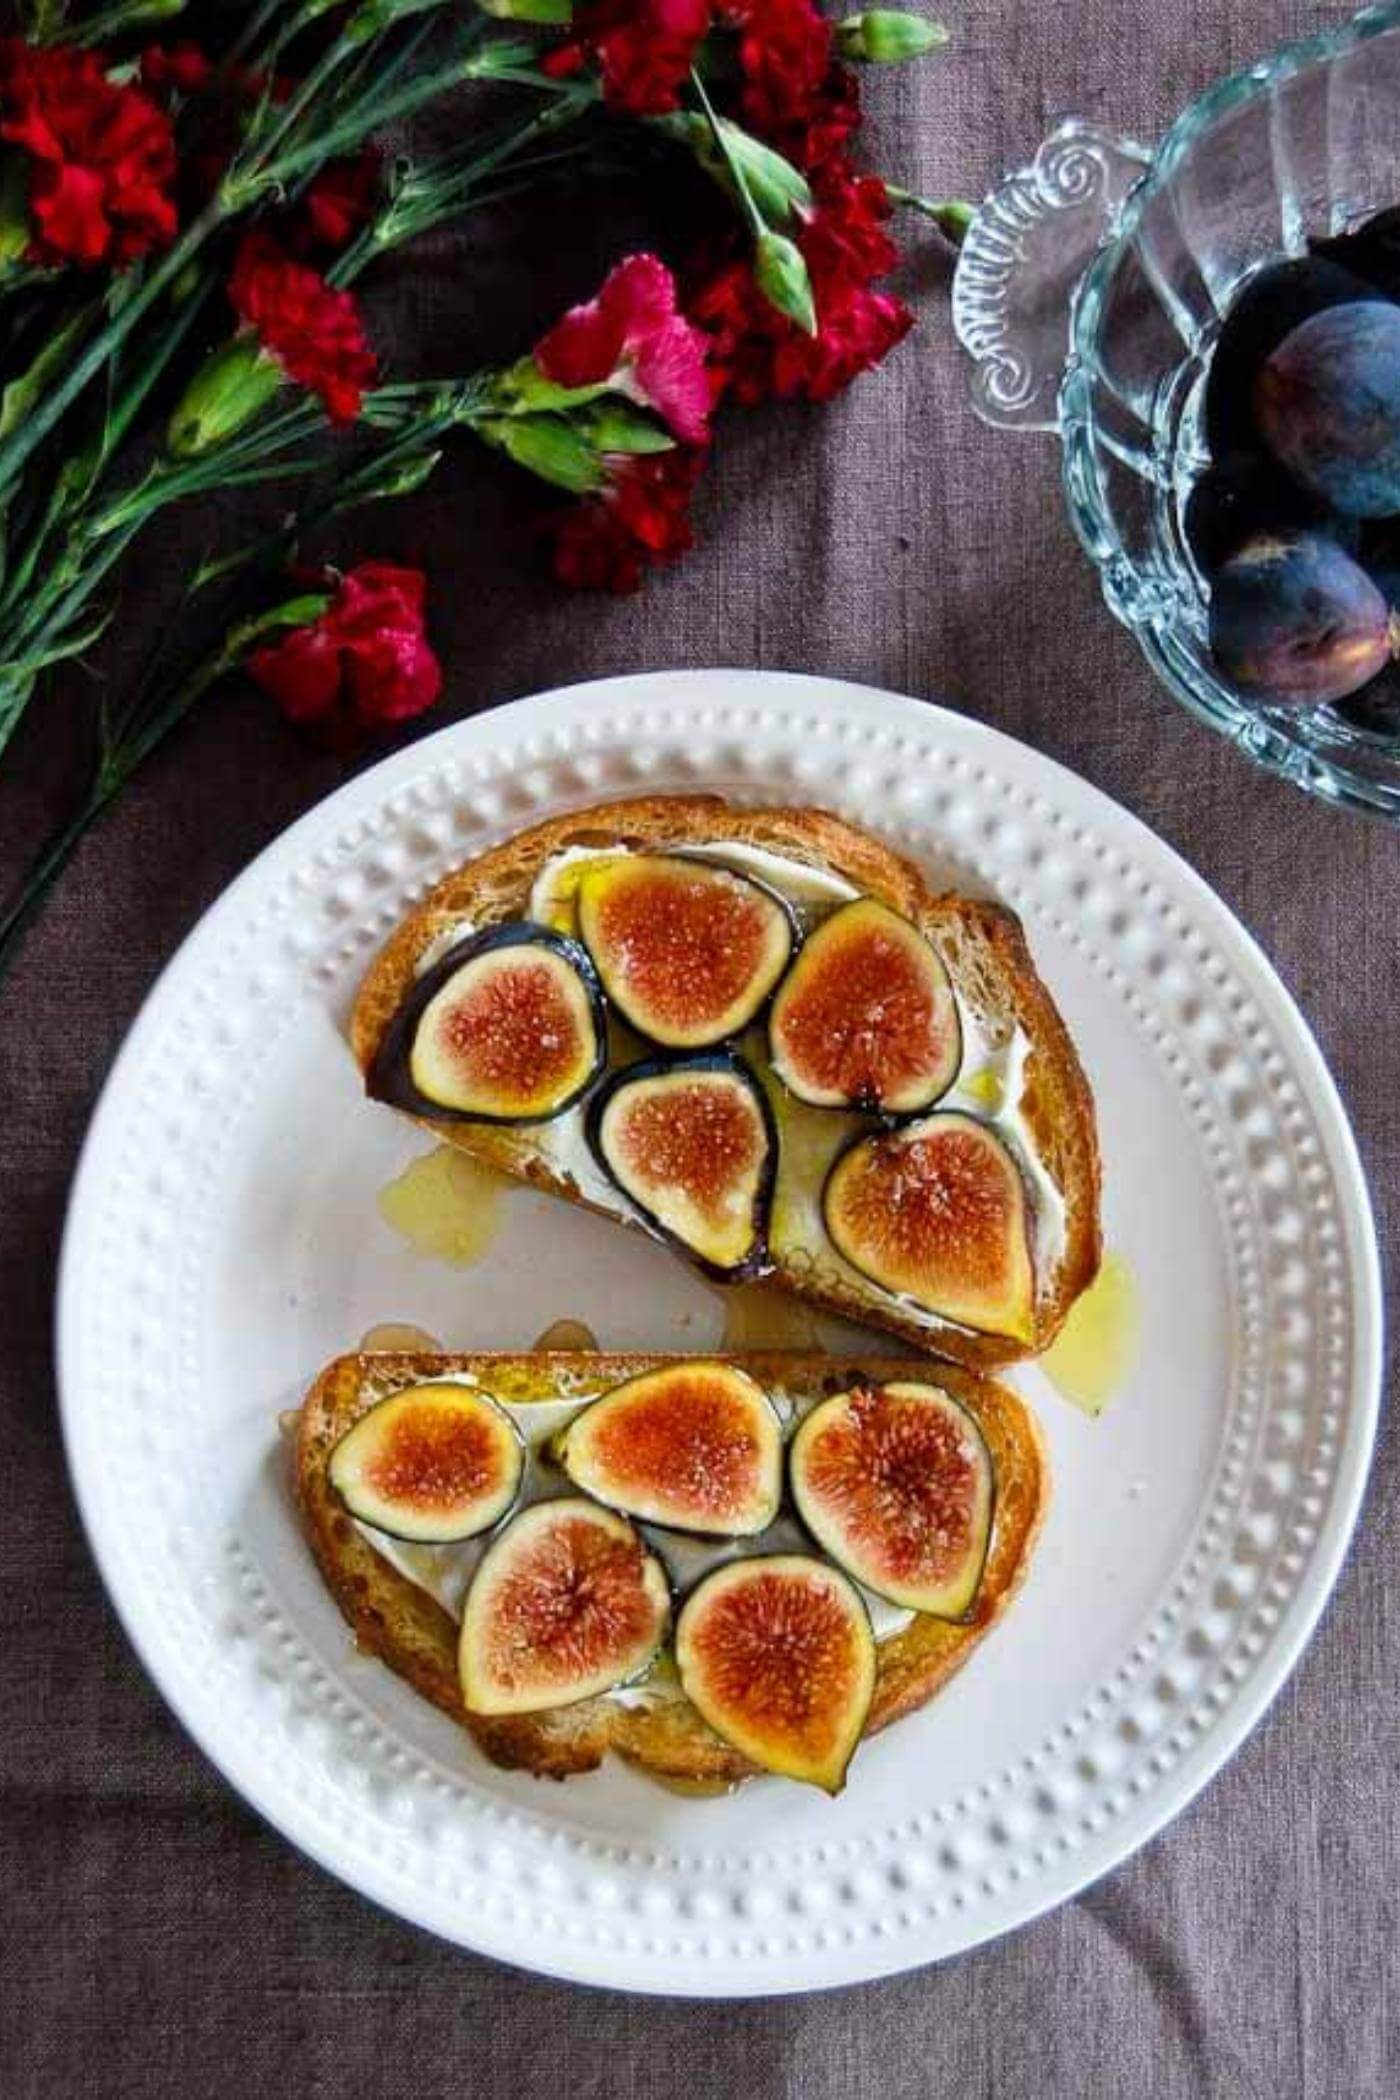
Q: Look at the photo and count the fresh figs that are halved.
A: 10